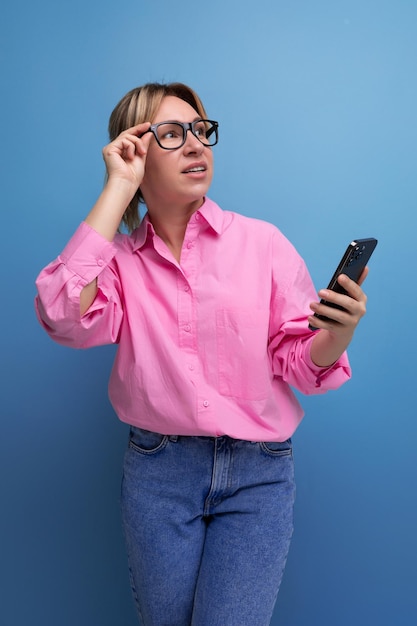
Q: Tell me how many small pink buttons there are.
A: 7